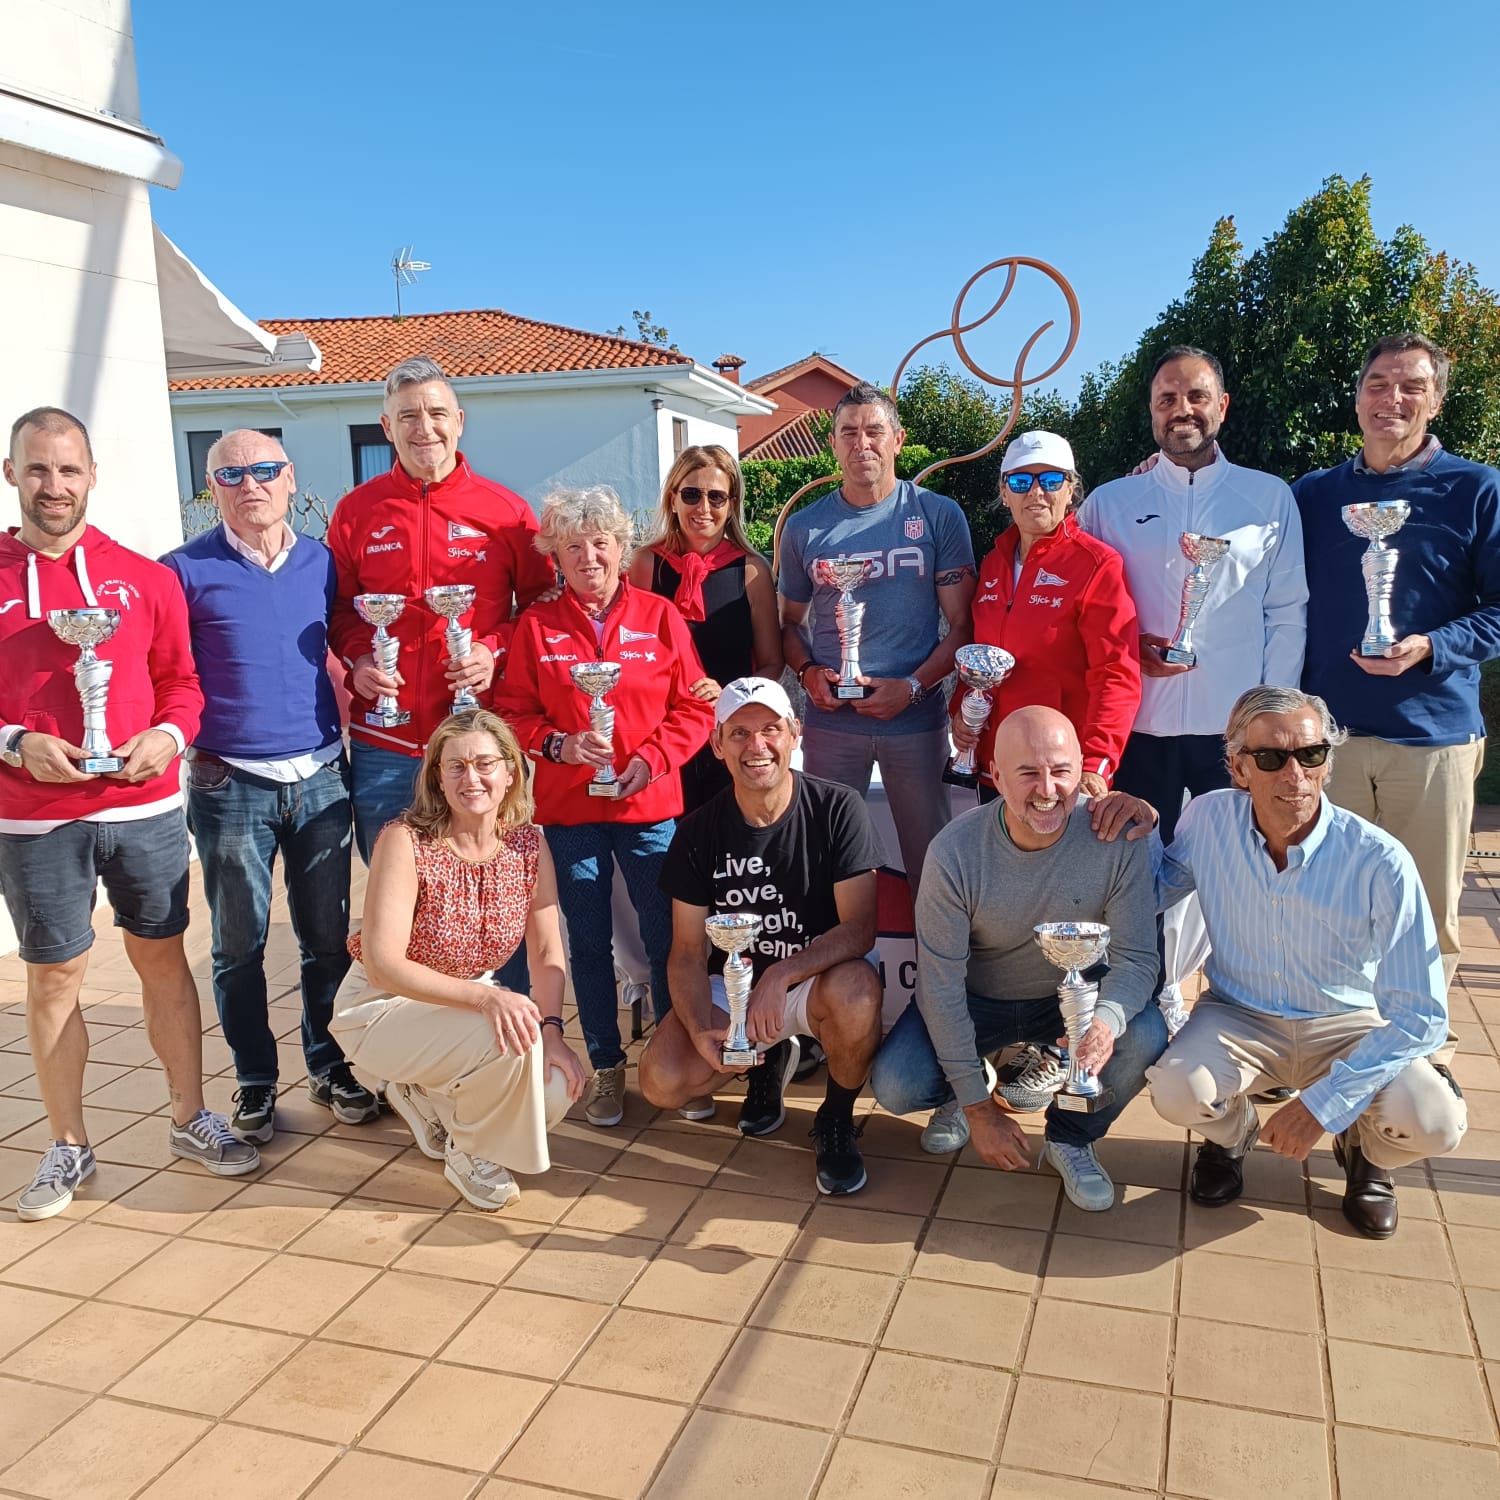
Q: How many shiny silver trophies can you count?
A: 10